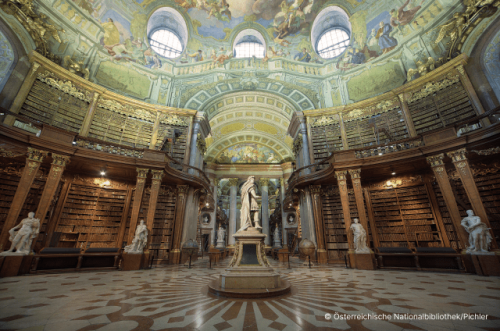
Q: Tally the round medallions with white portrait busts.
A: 2